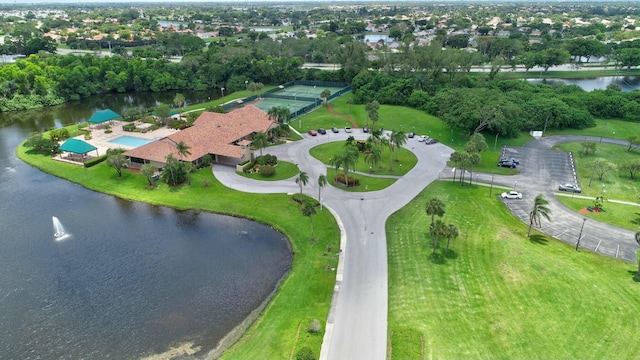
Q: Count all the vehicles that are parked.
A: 13